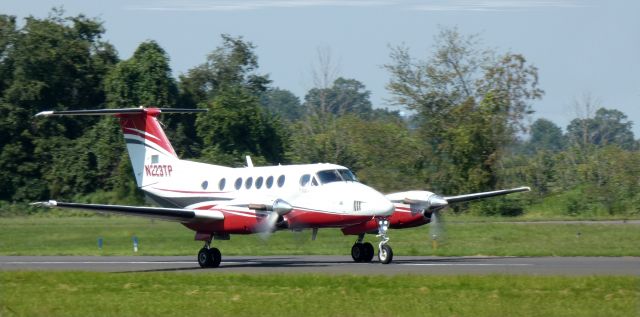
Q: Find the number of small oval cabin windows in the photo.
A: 7